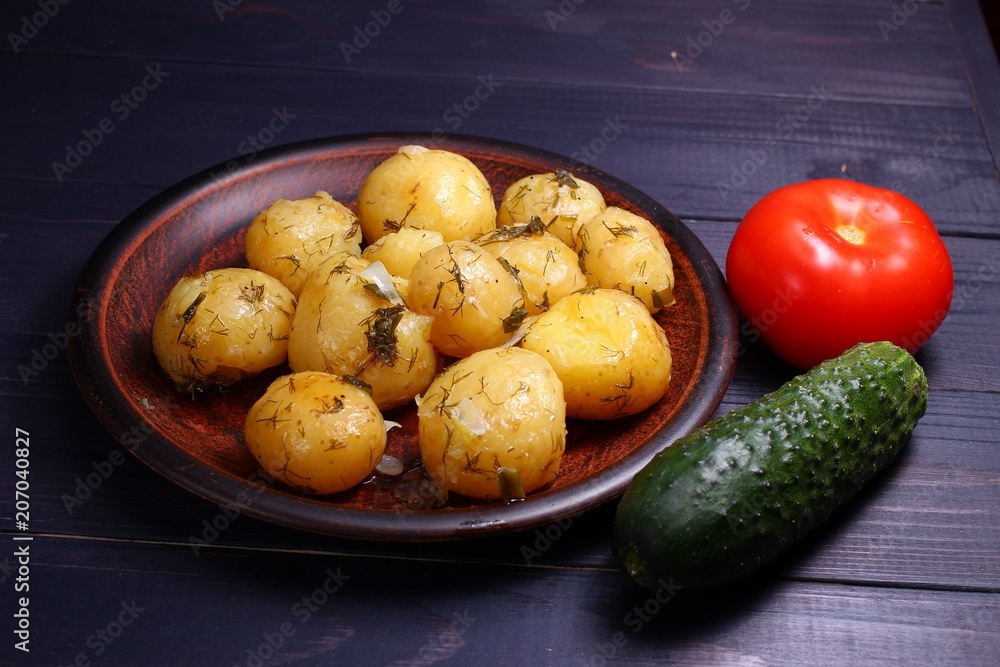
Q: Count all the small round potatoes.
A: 12